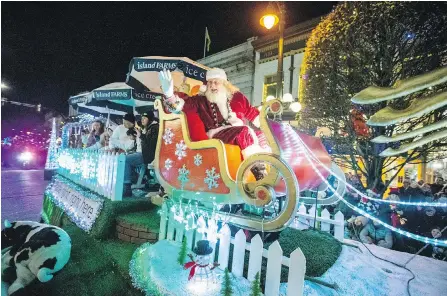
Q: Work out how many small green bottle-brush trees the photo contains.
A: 3